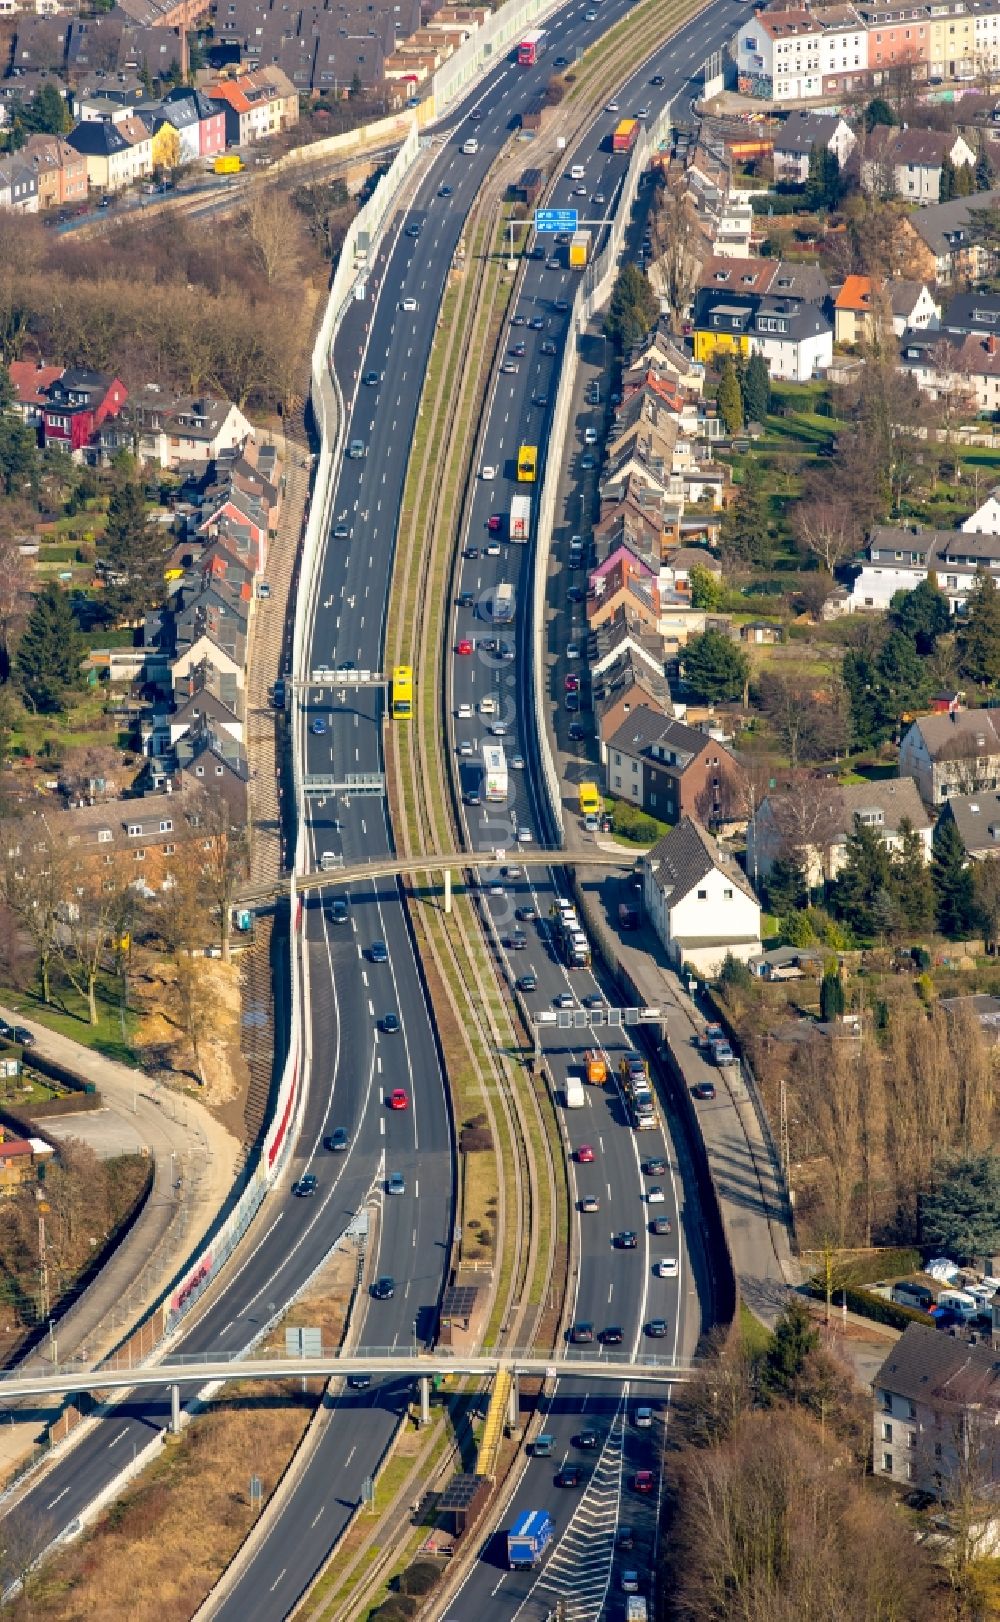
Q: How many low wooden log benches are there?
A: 0